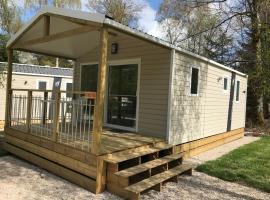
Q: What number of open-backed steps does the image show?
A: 3